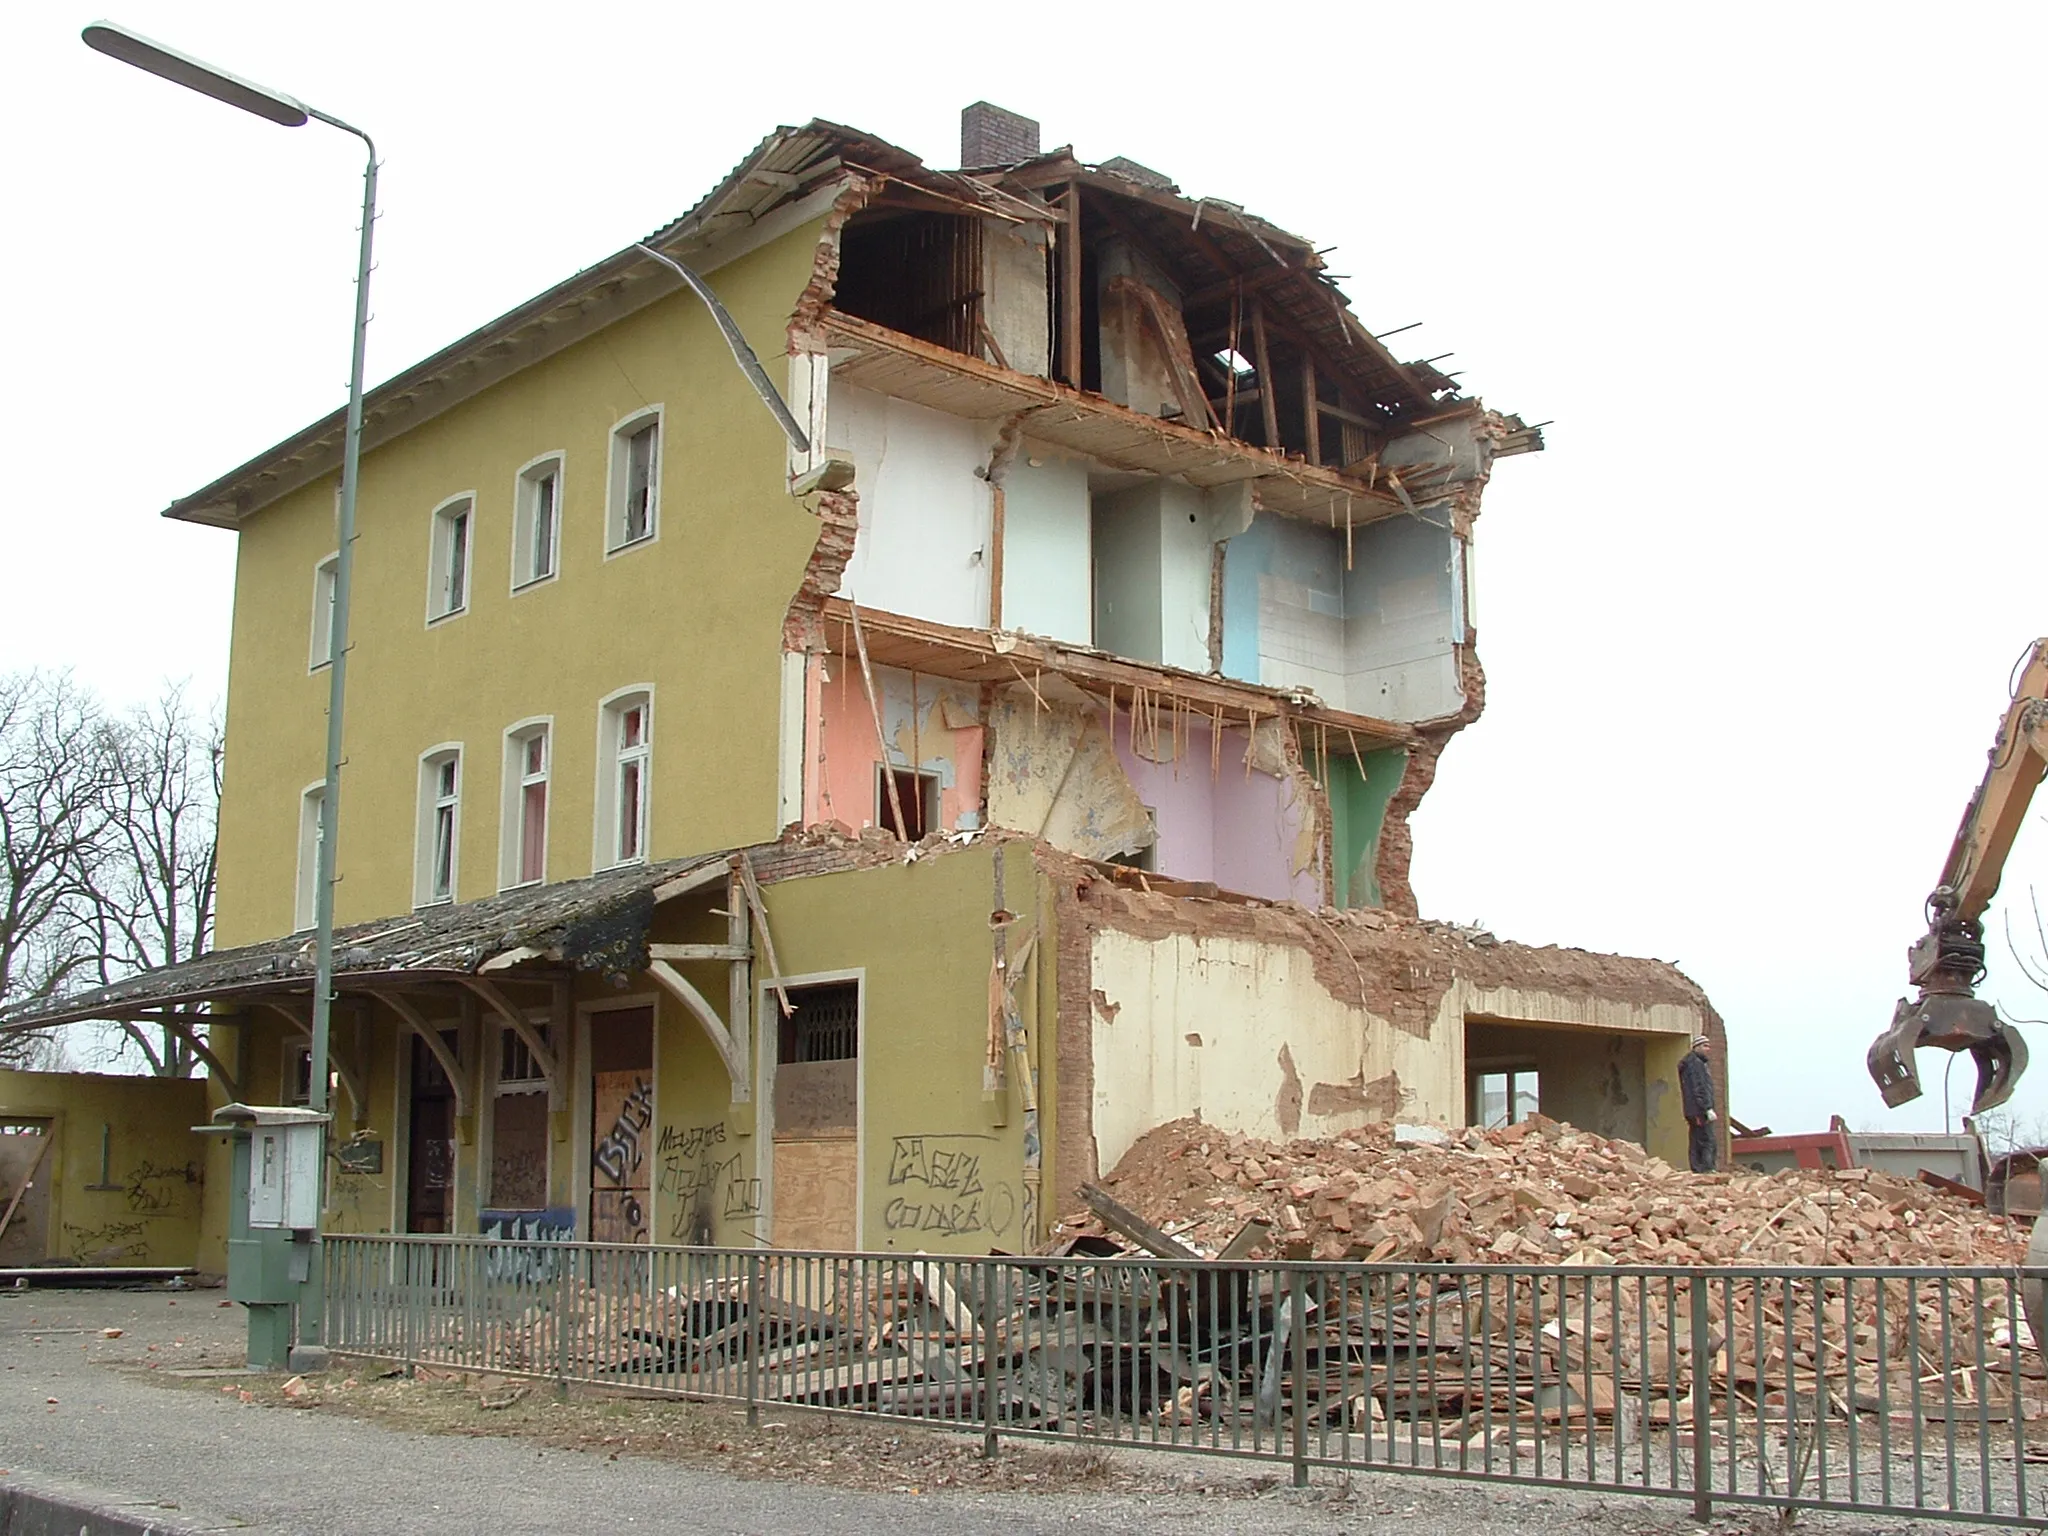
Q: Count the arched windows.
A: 8